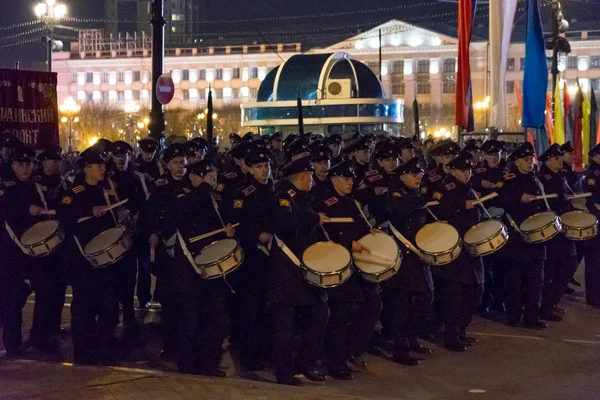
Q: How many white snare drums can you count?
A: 9